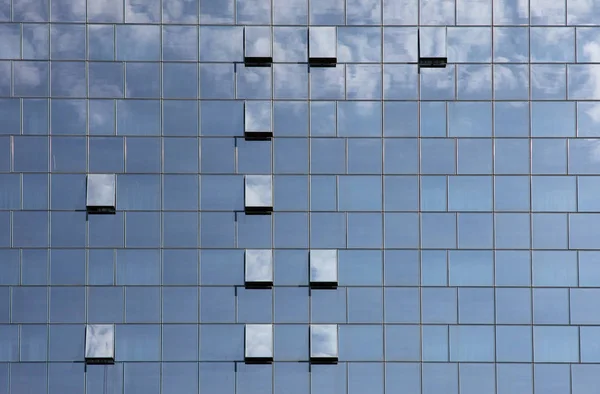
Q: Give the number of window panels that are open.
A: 11